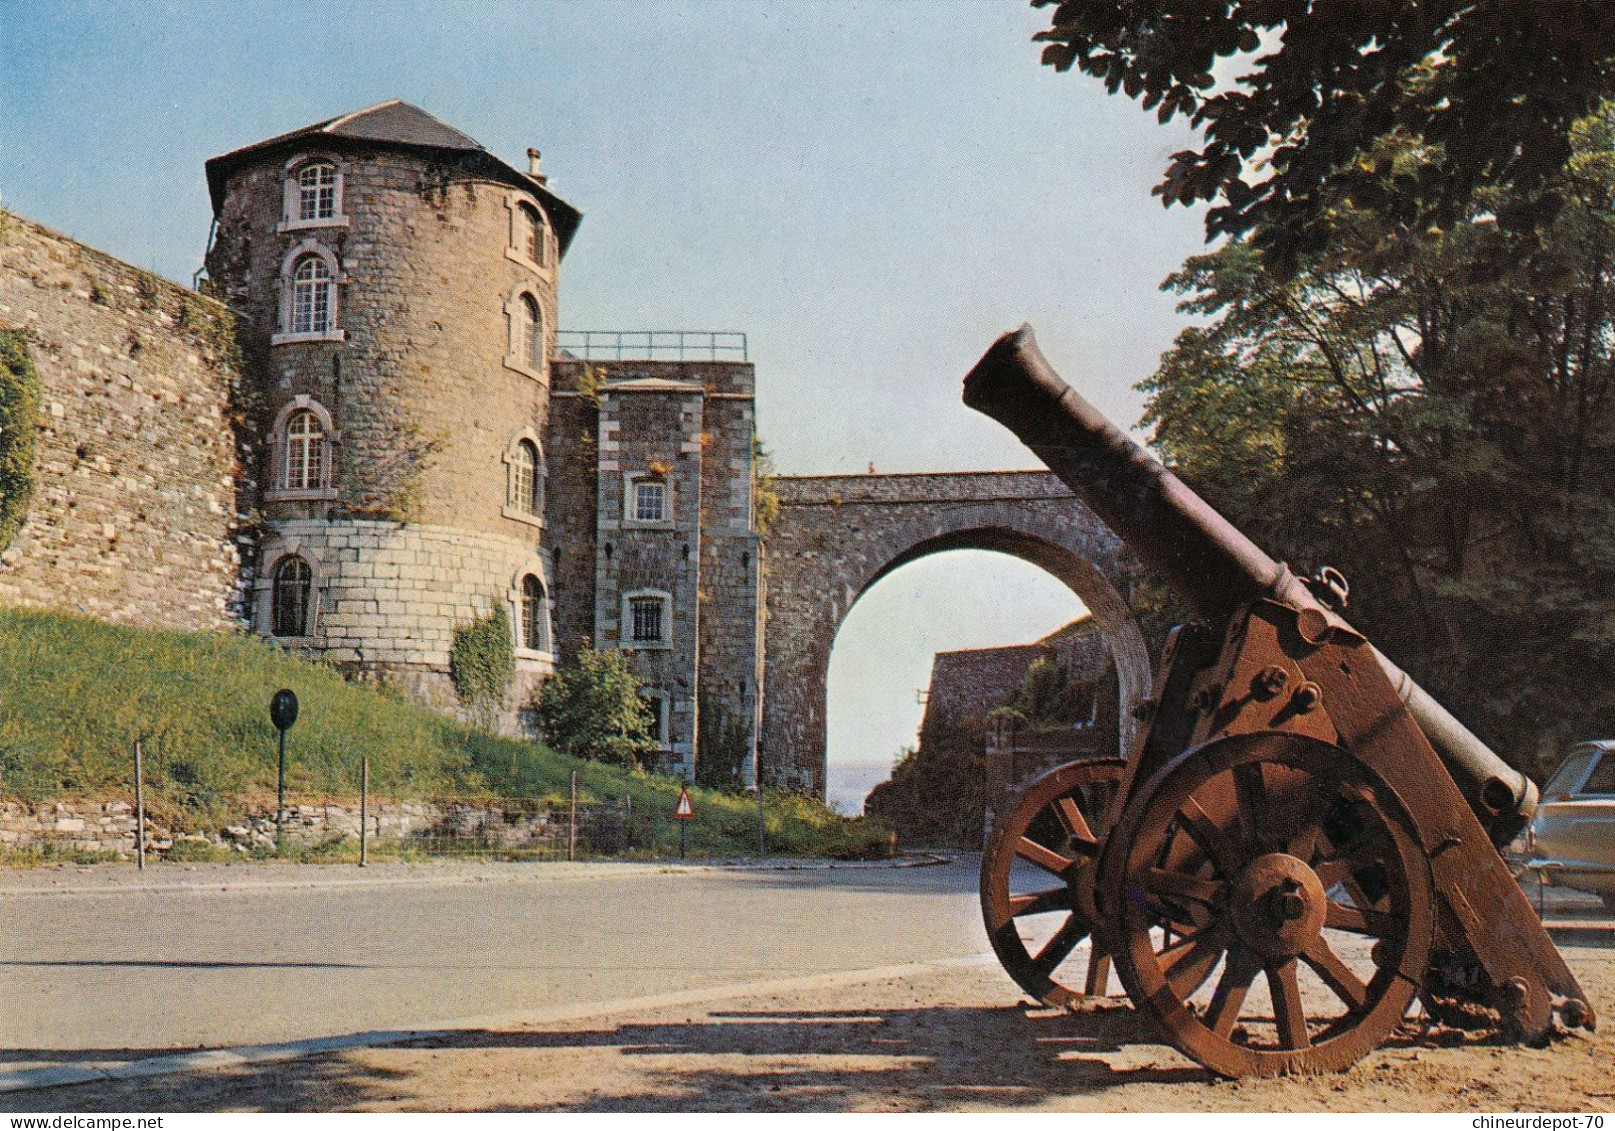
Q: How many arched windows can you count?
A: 8